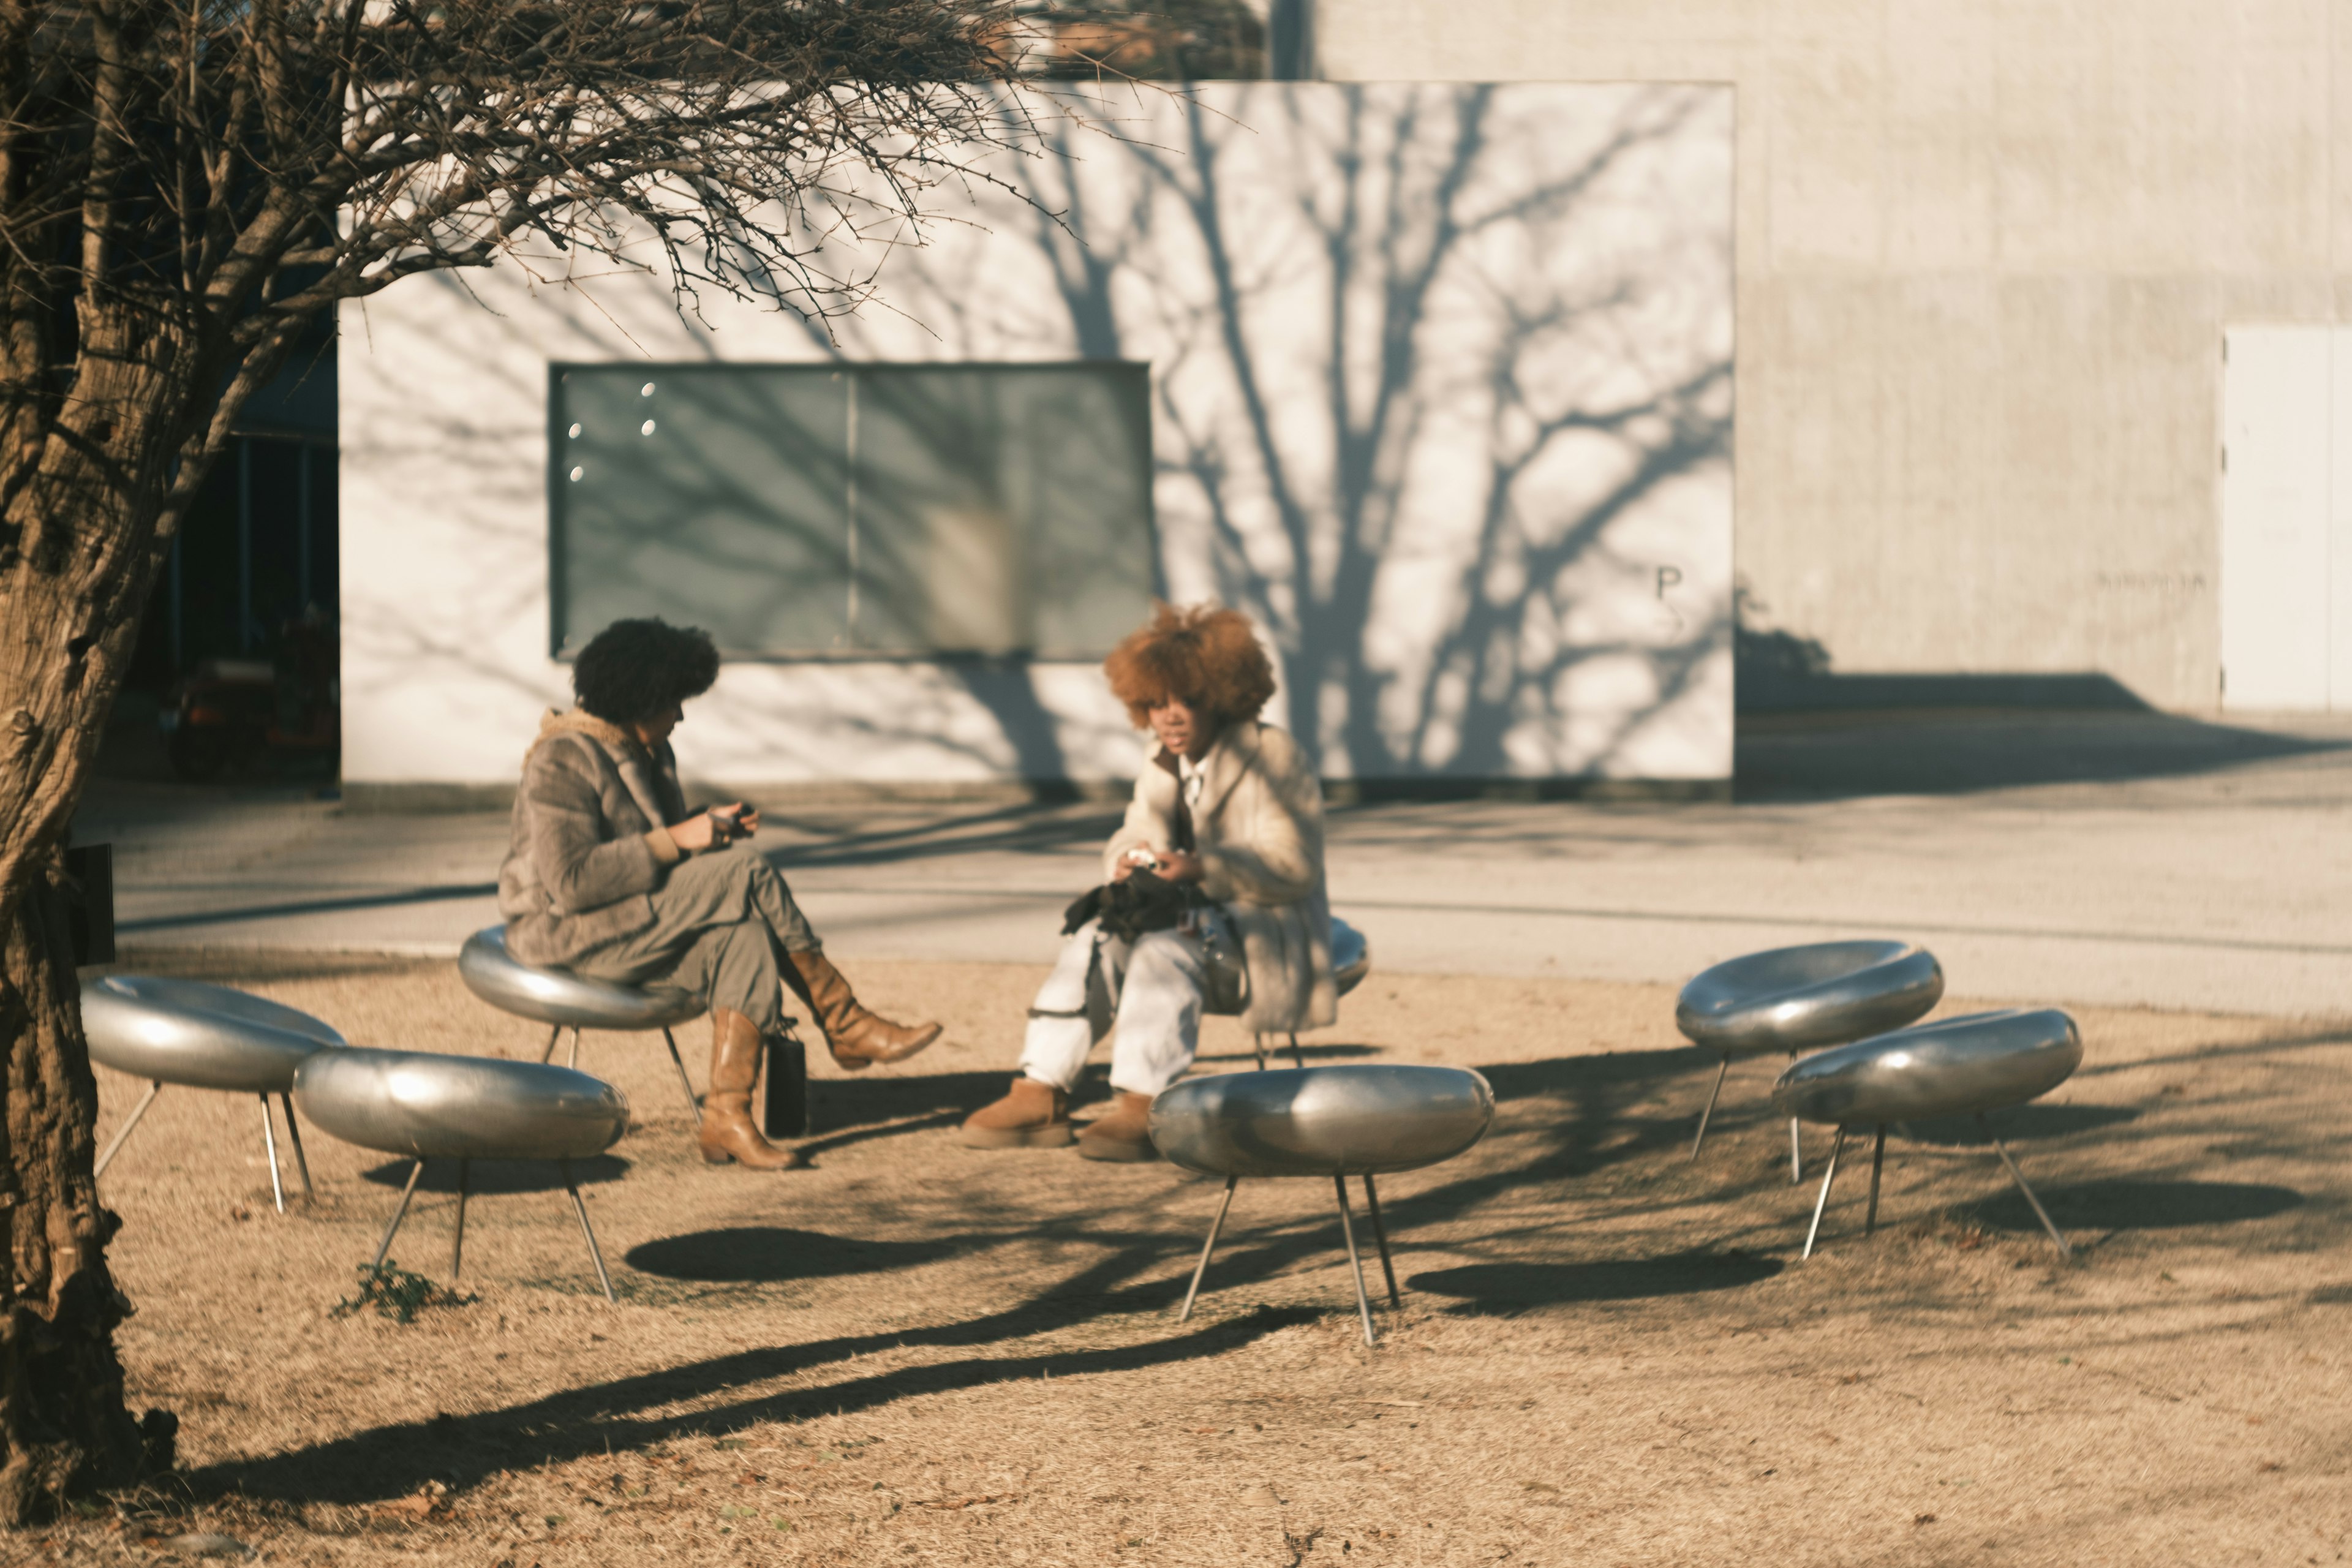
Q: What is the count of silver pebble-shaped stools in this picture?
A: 7